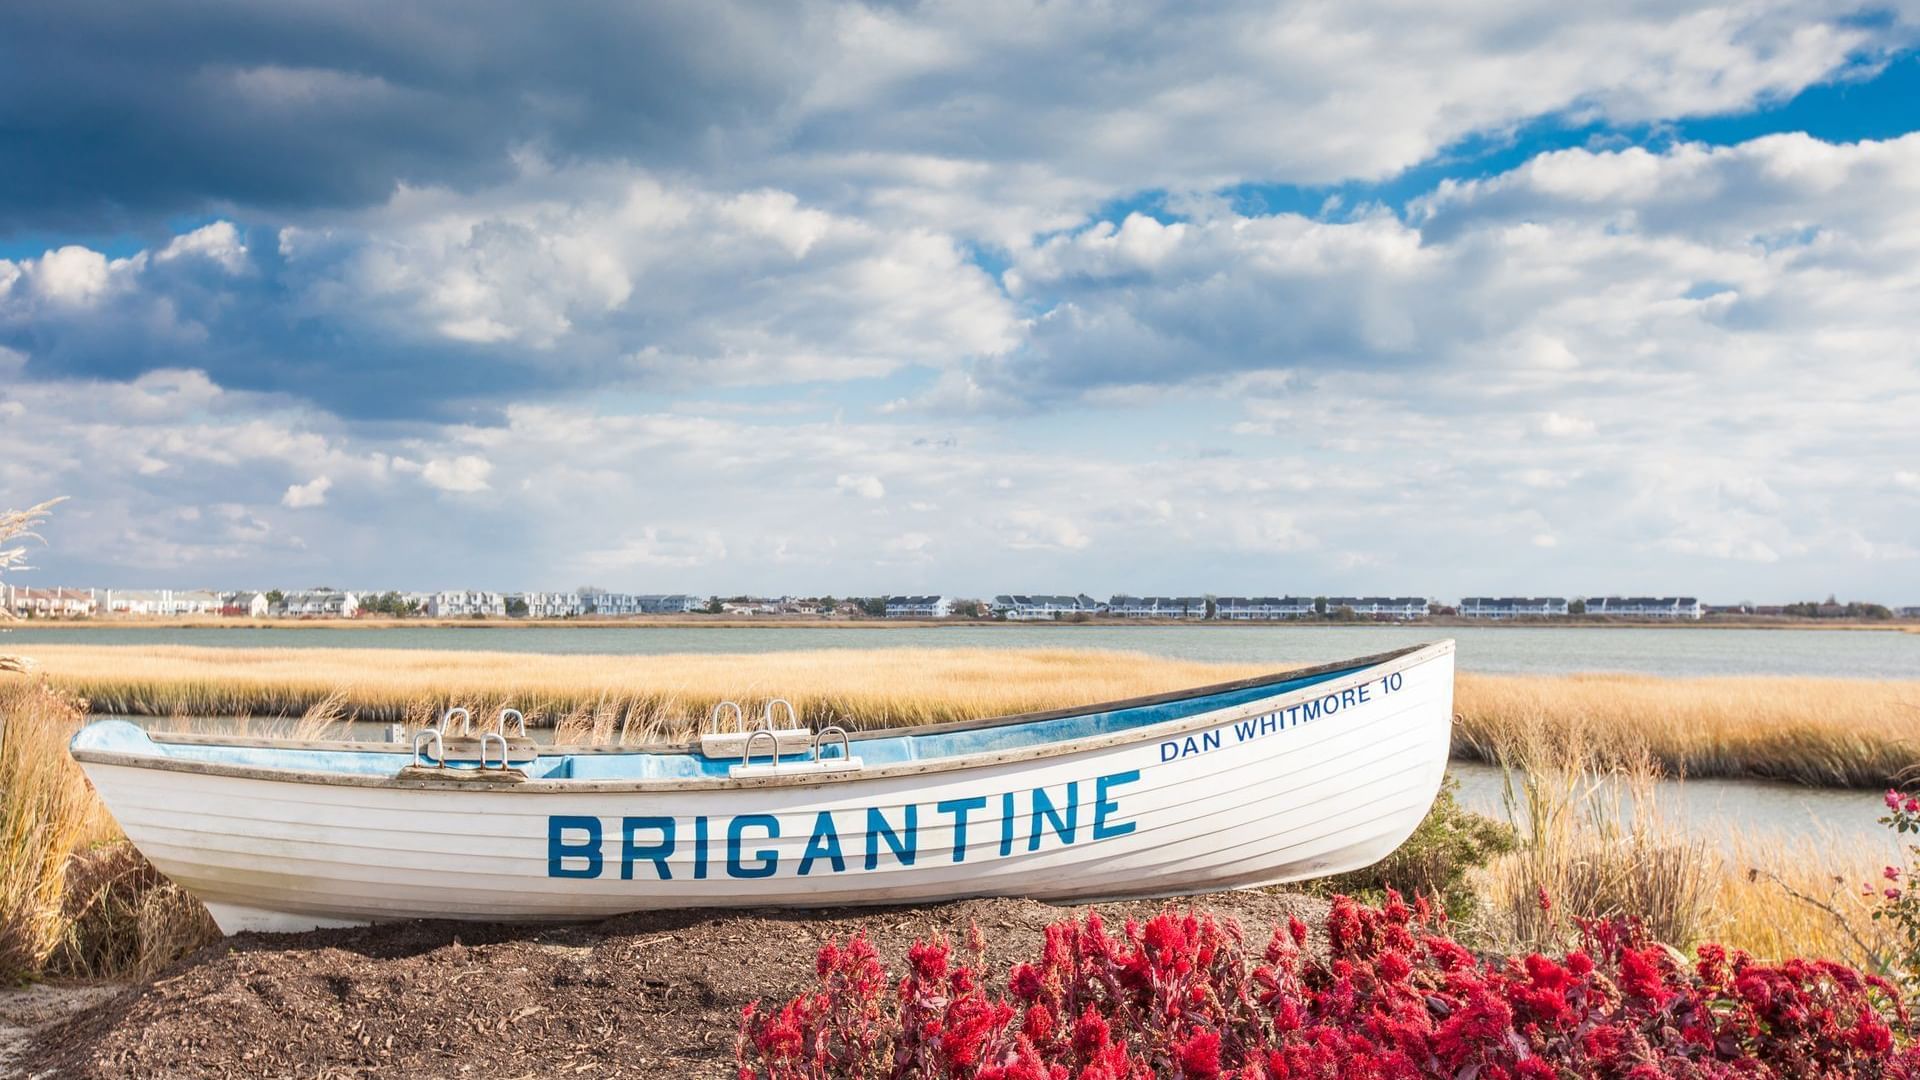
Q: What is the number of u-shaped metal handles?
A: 8